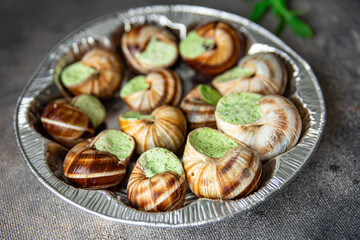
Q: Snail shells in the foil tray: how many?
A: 12